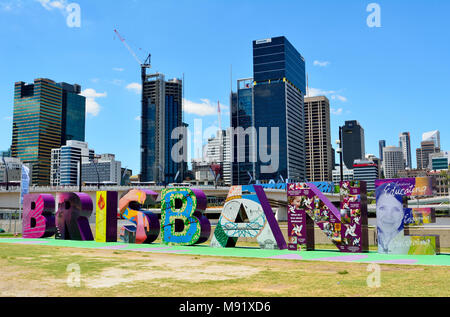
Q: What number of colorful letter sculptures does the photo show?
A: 8